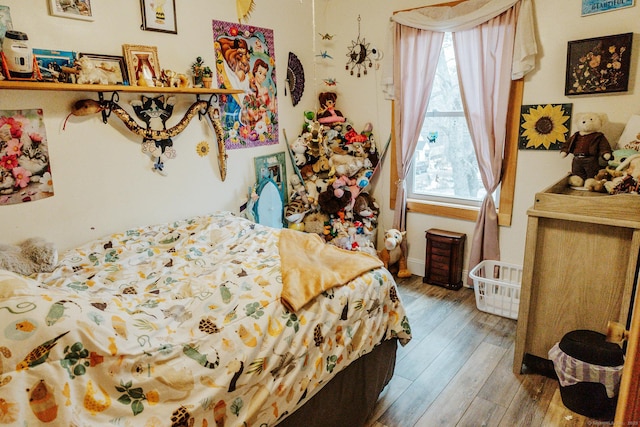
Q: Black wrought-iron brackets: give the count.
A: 2